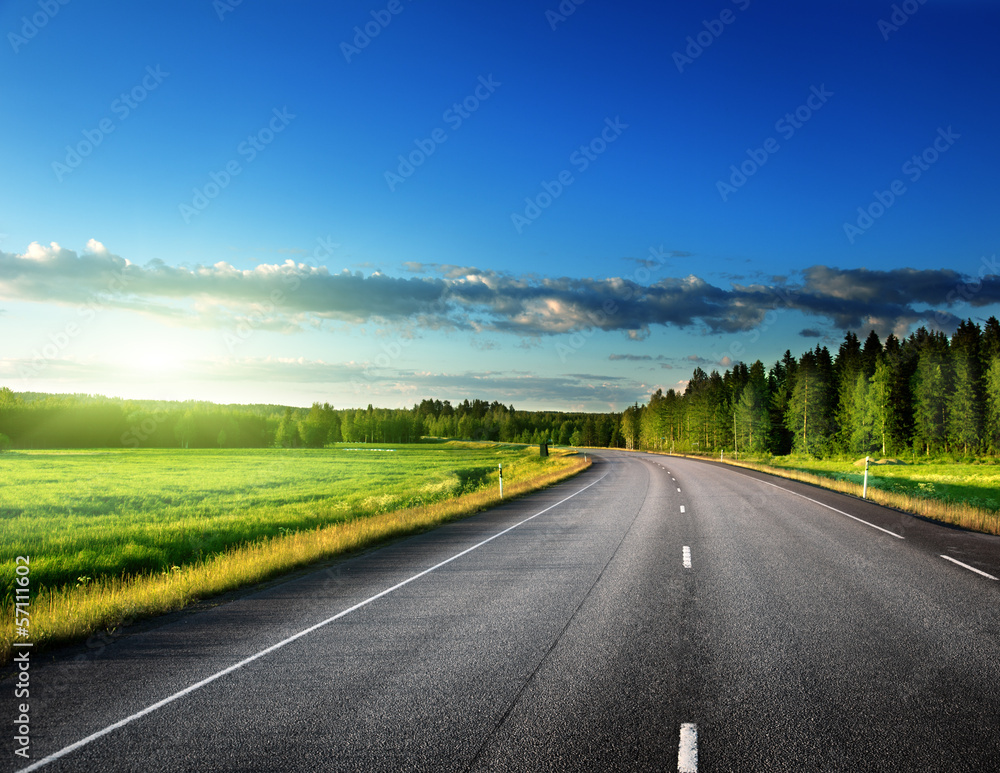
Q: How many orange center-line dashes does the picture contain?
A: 0